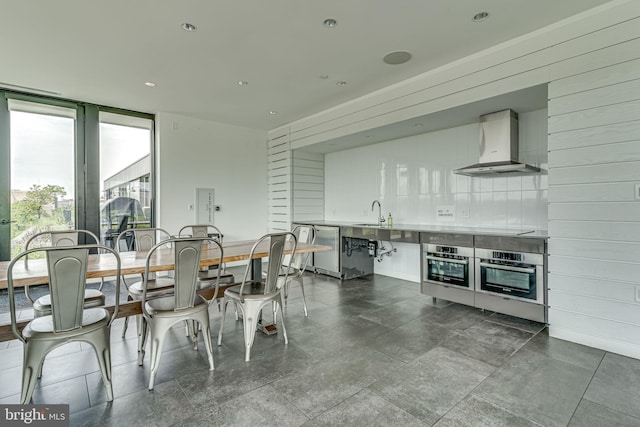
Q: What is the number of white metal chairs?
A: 7